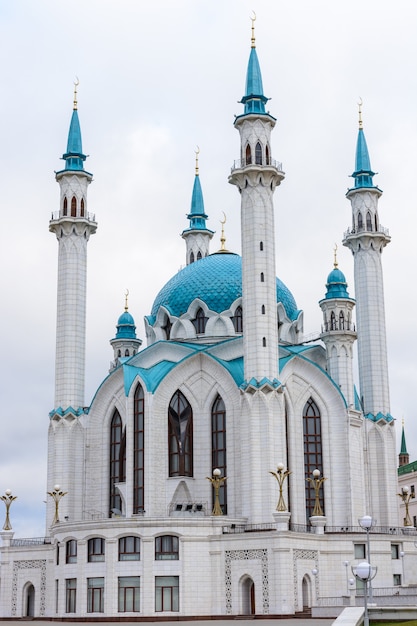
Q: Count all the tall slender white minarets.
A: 4